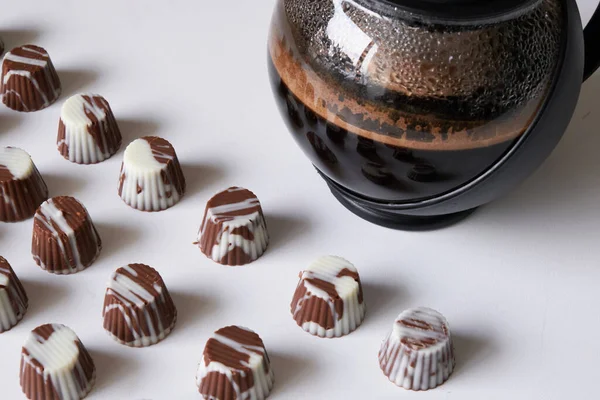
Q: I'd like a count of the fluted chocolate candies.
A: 13